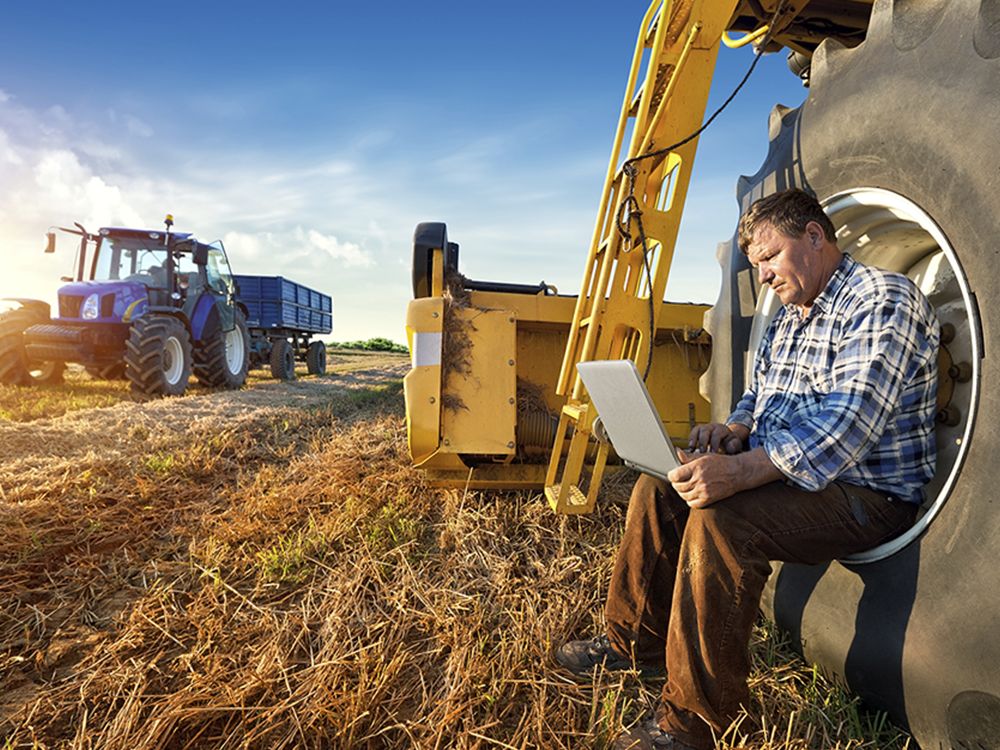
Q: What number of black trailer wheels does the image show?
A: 2